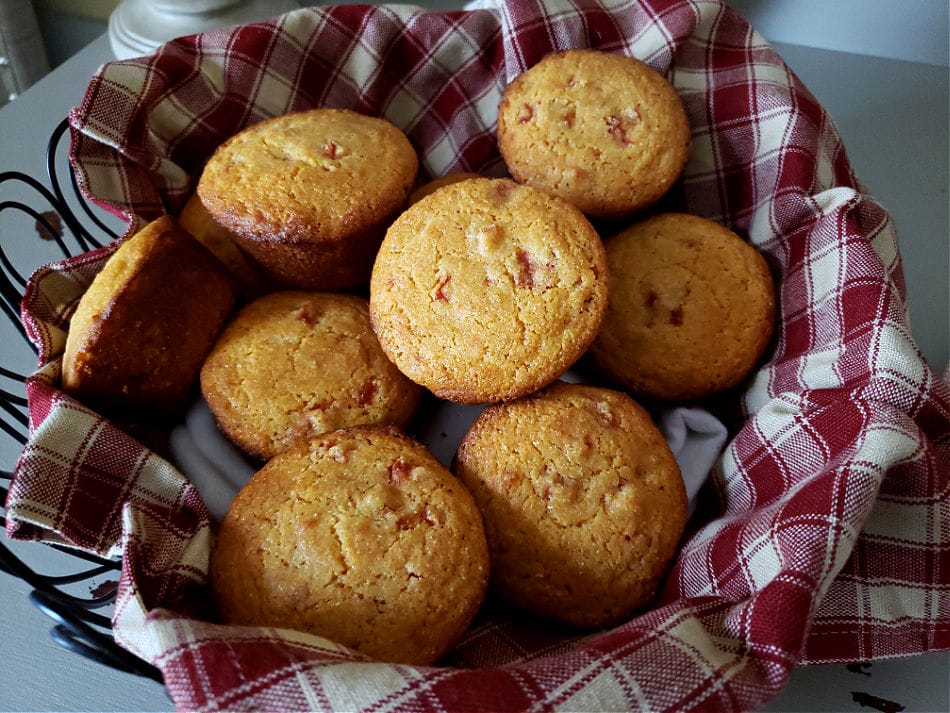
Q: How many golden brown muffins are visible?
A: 10